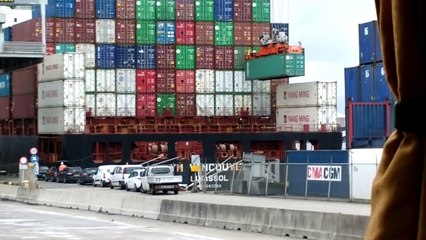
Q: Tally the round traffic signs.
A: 3